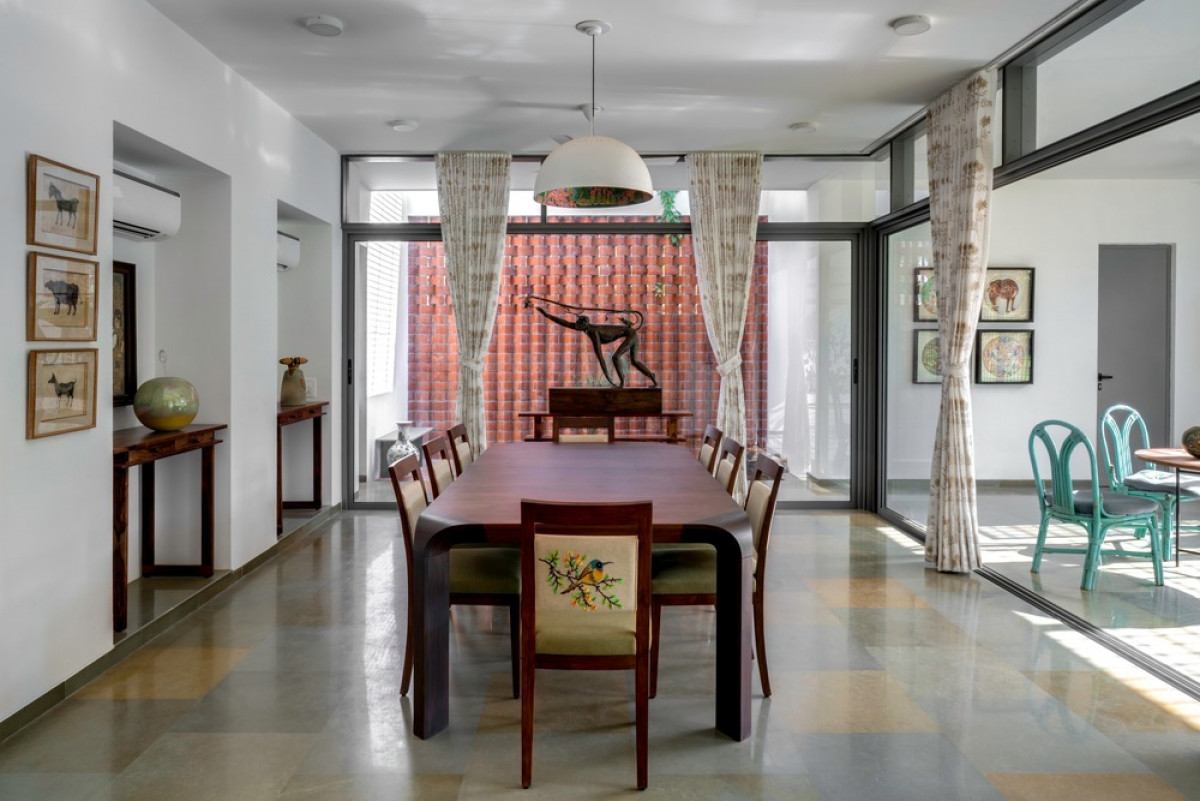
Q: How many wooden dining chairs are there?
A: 8